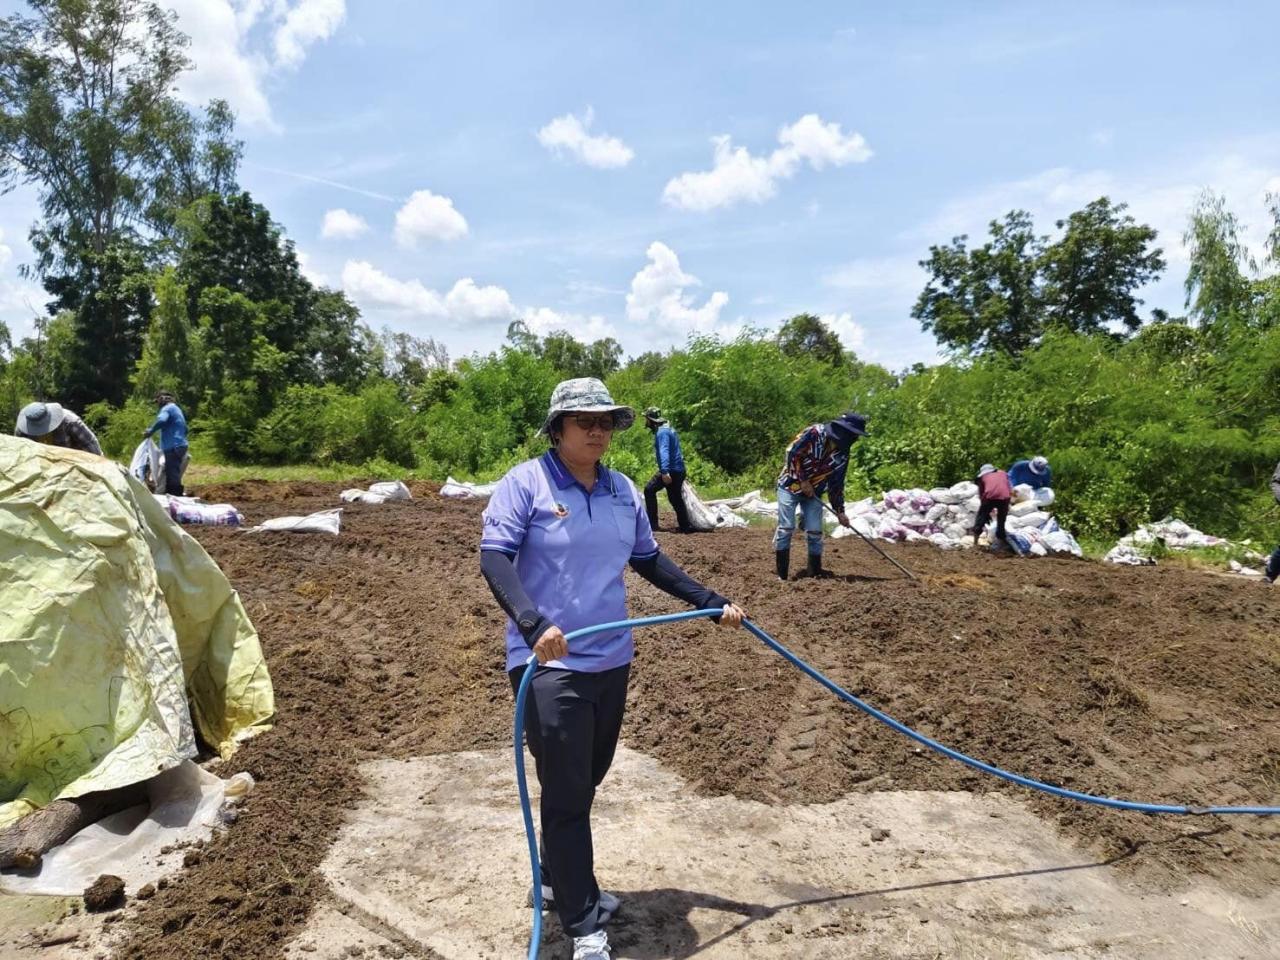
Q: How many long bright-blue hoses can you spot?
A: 1